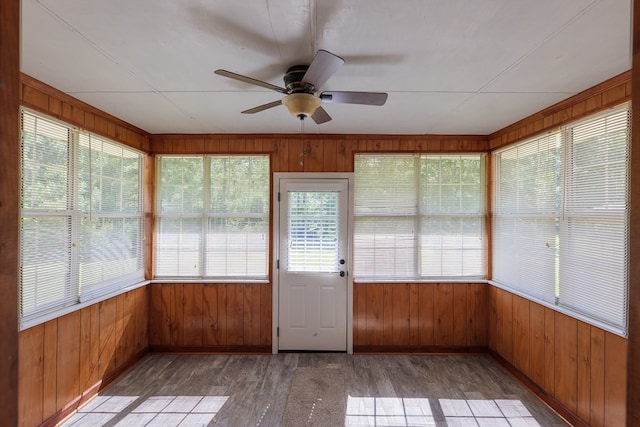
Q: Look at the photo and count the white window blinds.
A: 9